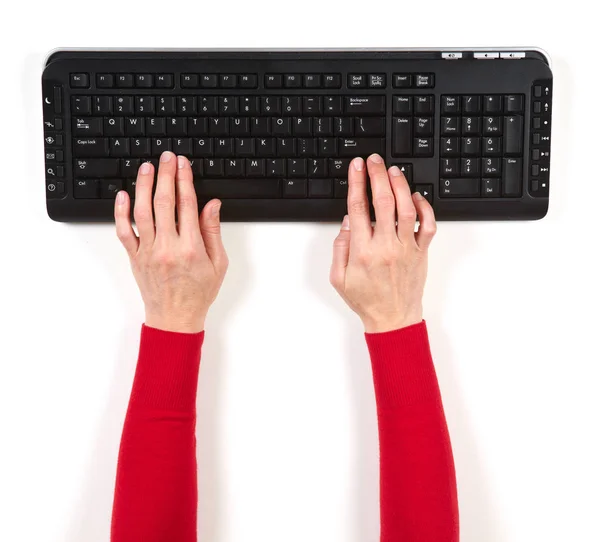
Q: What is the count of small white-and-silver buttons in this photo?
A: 3